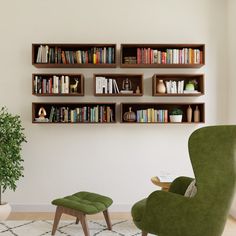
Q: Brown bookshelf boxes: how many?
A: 7